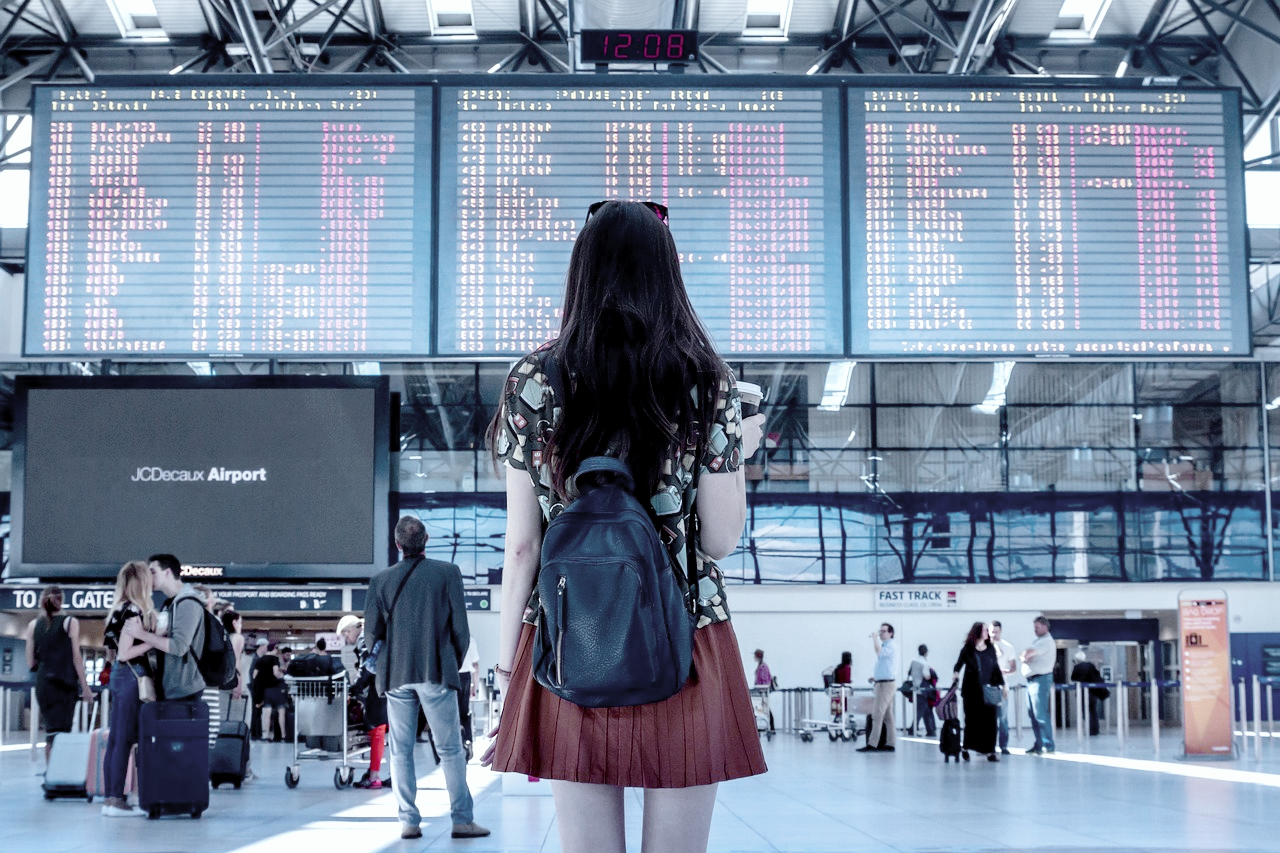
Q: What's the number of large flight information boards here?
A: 3